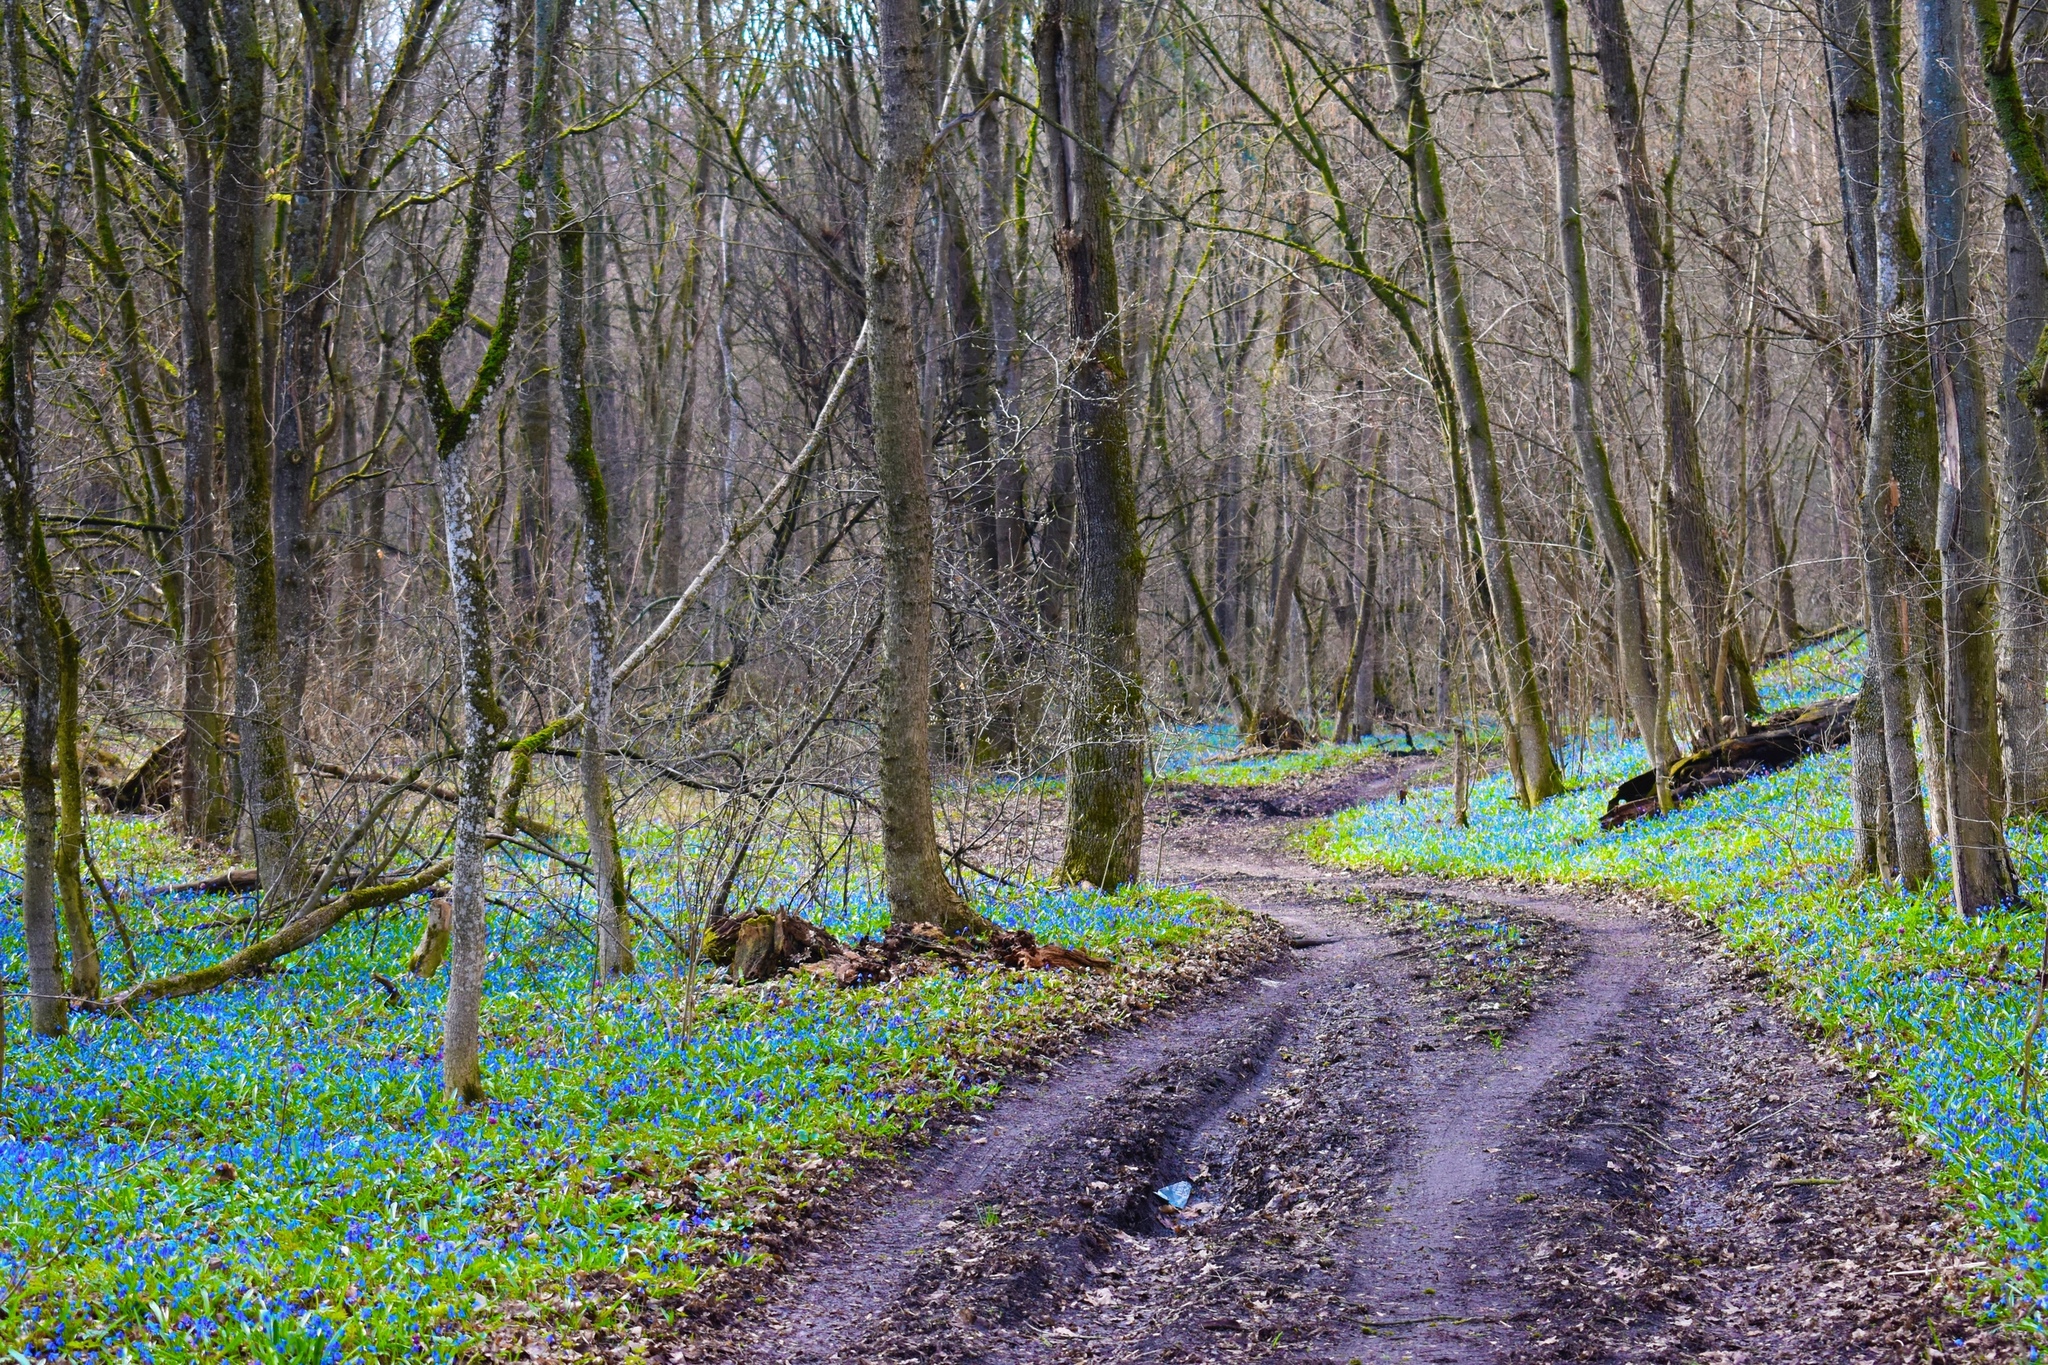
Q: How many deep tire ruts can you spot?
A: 2